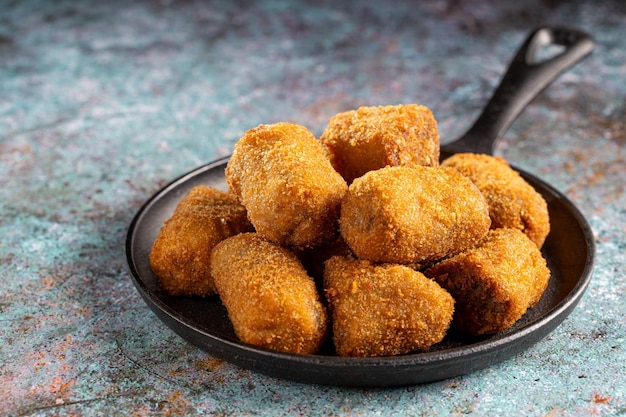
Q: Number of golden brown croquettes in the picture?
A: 8